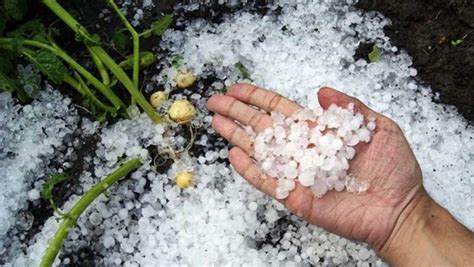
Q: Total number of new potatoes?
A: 4